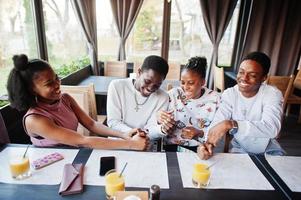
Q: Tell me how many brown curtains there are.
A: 4